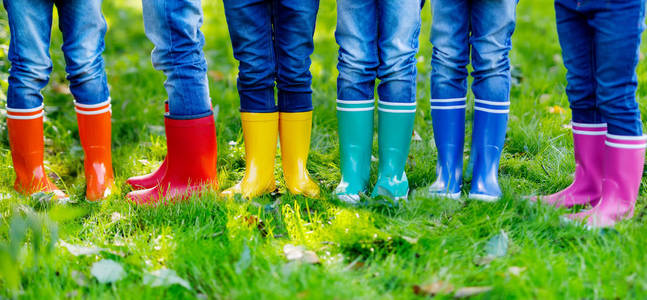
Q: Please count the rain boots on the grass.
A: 12